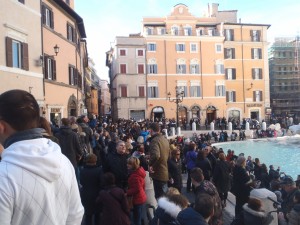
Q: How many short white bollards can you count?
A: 8